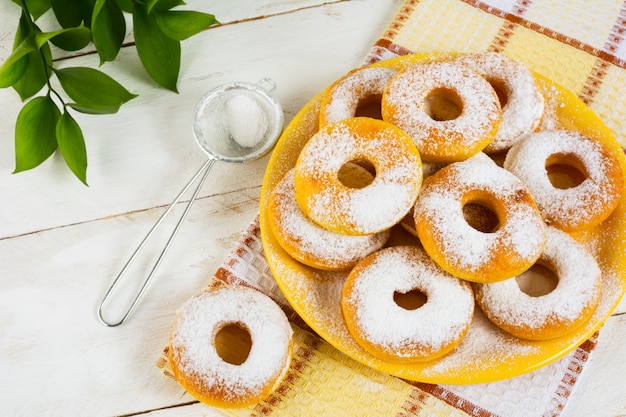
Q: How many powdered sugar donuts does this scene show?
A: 11